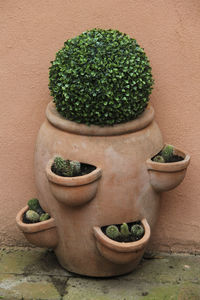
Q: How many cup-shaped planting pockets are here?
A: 4